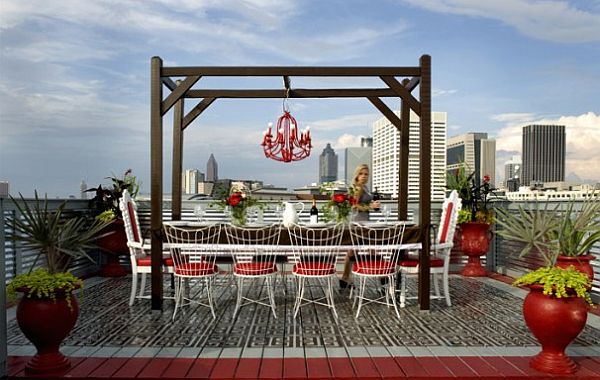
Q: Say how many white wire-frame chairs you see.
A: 4